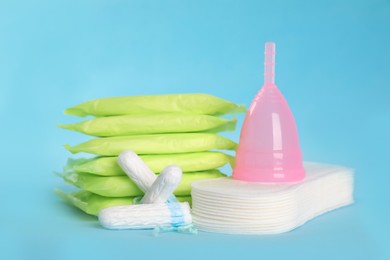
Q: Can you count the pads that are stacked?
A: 6